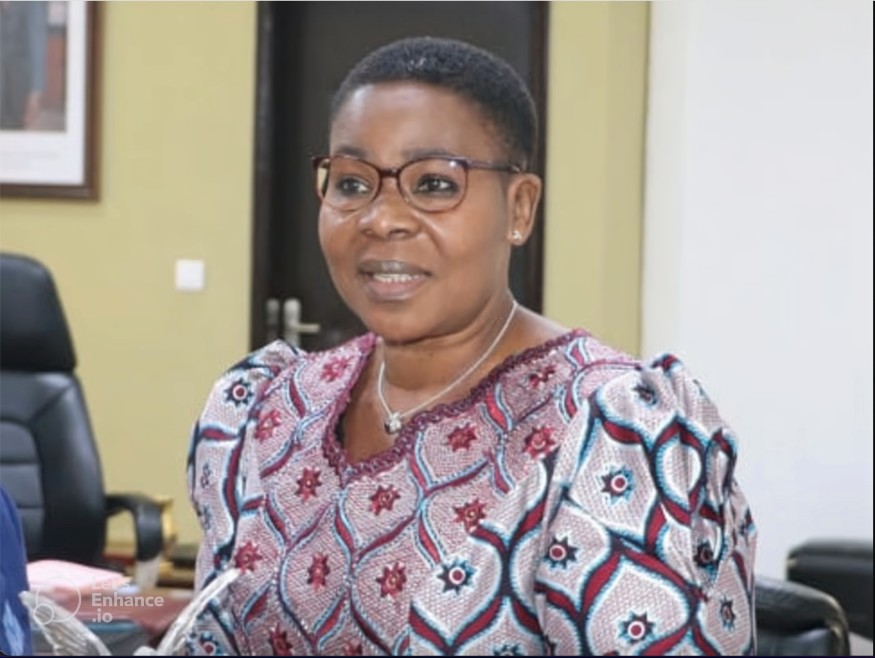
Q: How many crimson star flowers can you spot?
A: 13